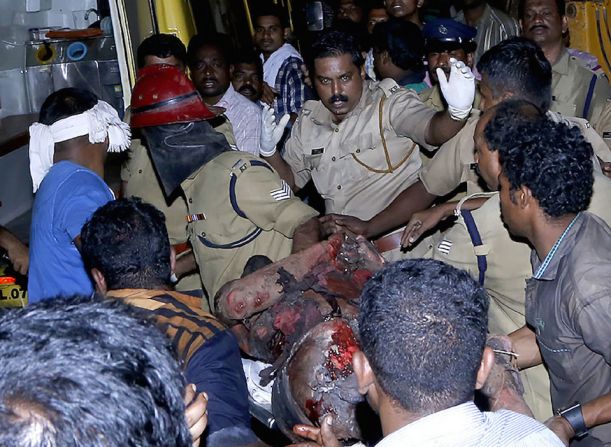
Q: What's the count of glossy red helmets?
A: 1